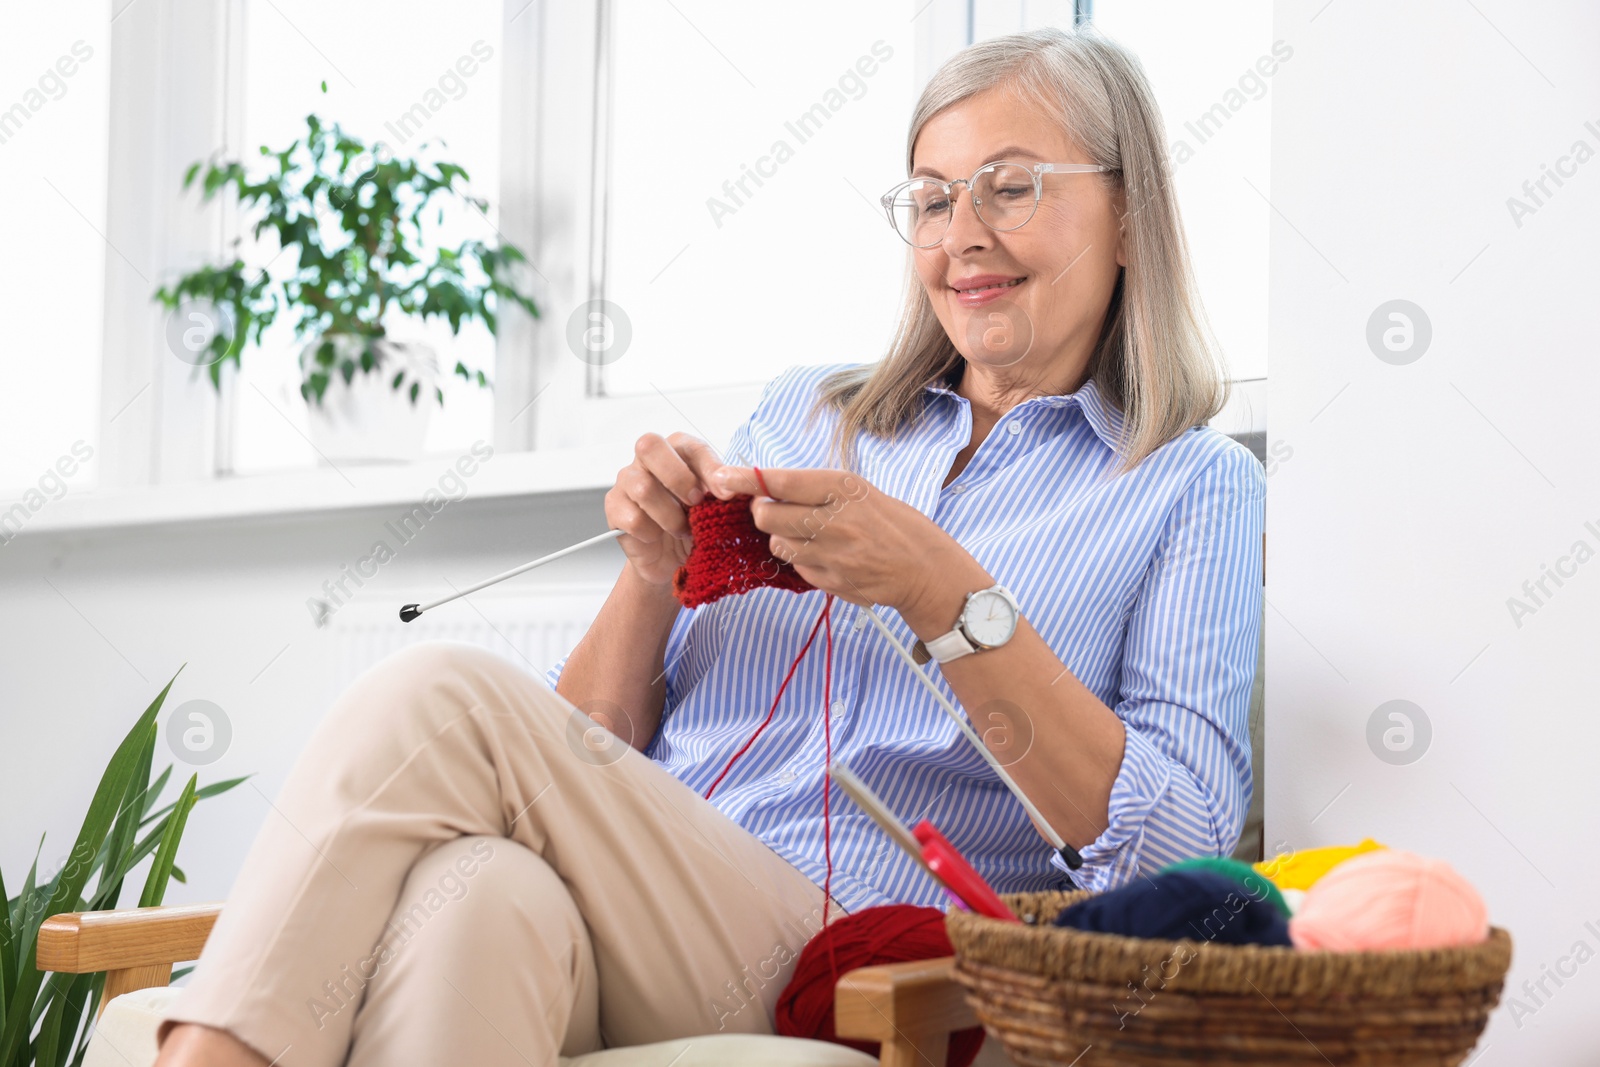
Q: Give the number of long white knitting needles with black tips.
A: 2